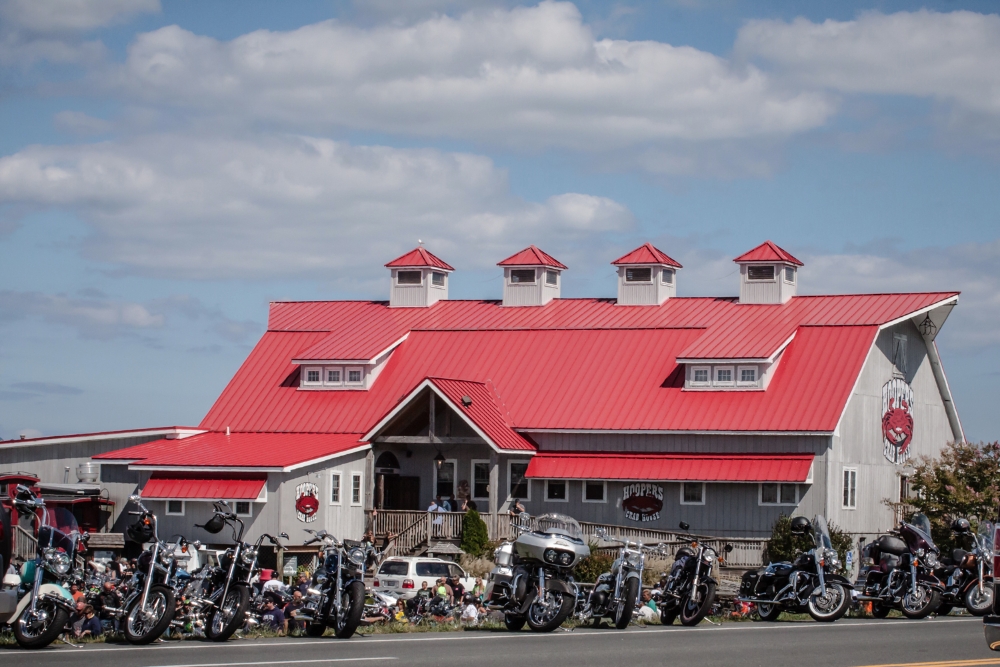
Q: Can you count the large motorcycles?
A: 10